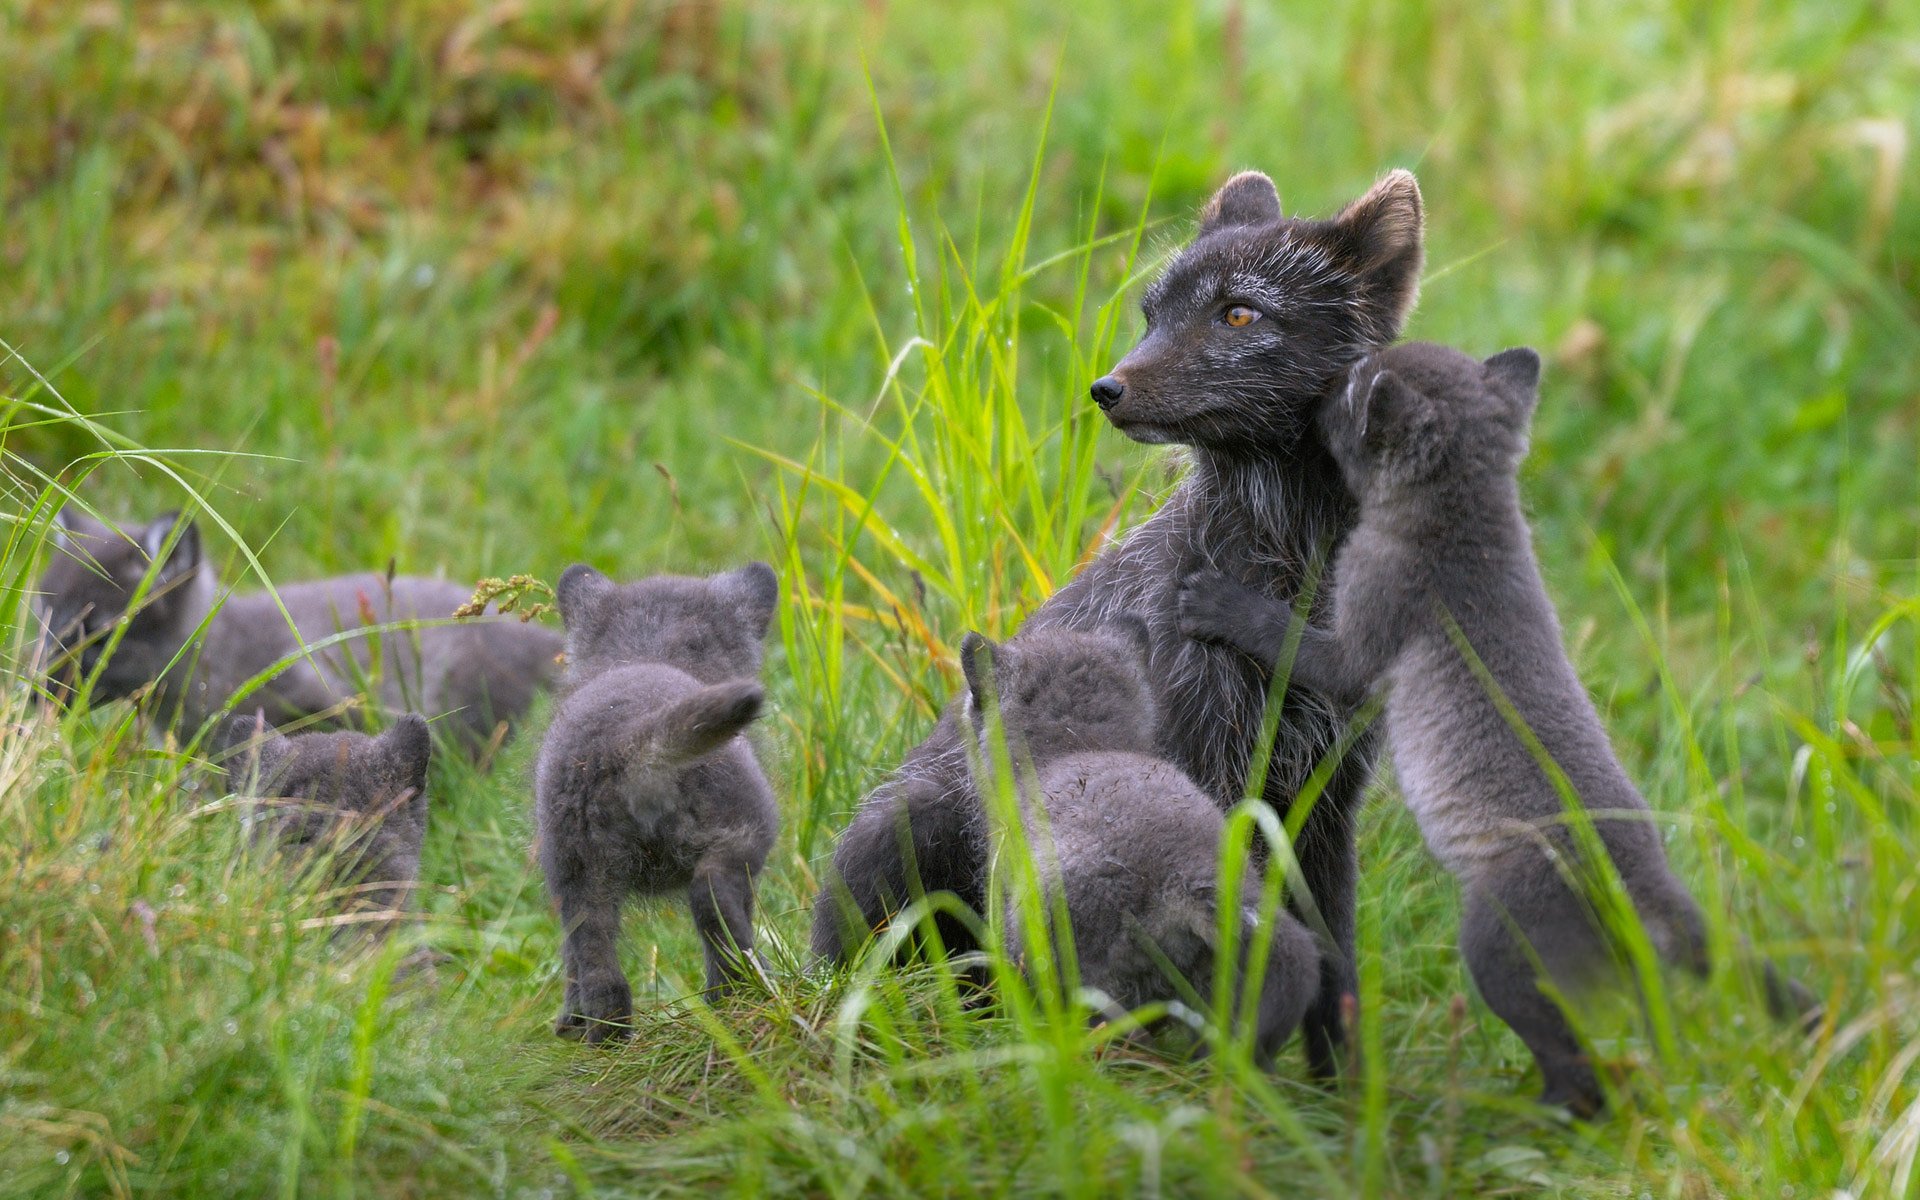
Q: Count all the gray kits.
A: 5